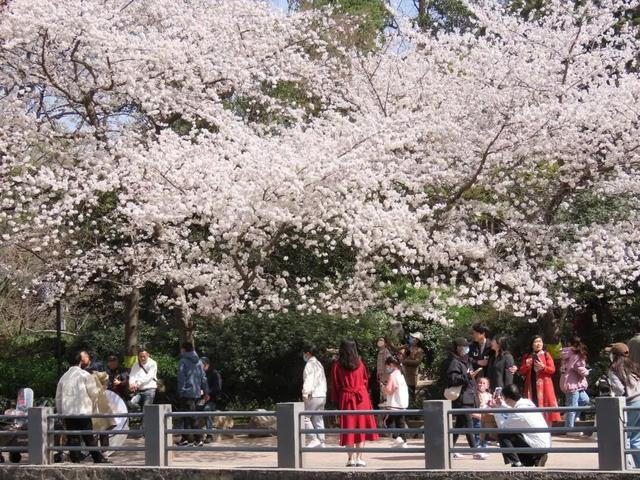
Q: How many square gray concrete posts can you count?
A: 5